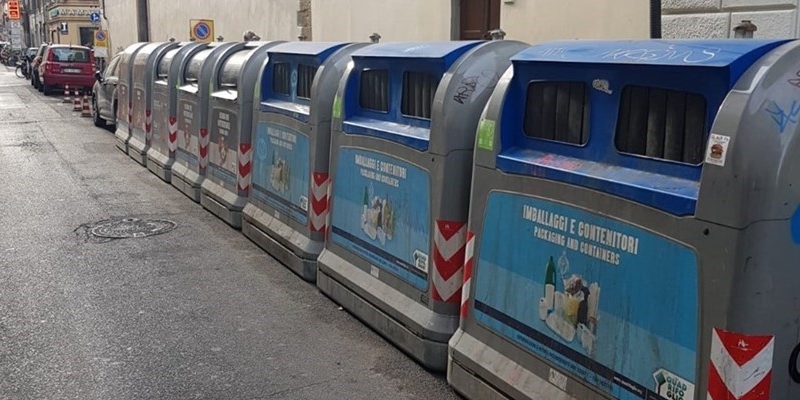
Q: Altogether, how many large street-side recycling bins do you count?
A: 8